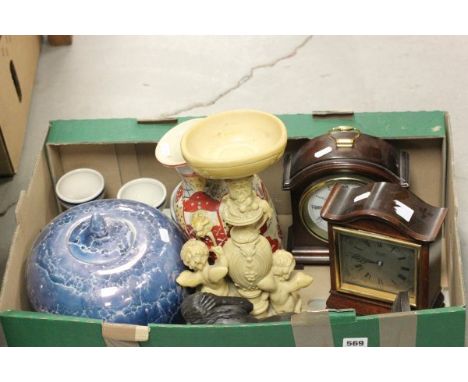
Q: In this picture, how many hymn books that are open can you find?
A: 0